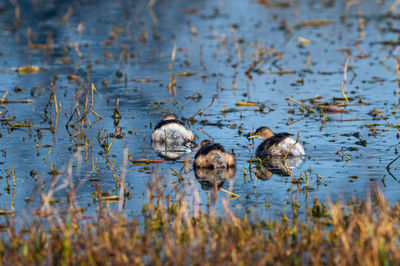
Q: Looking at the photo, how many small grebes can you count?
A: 3